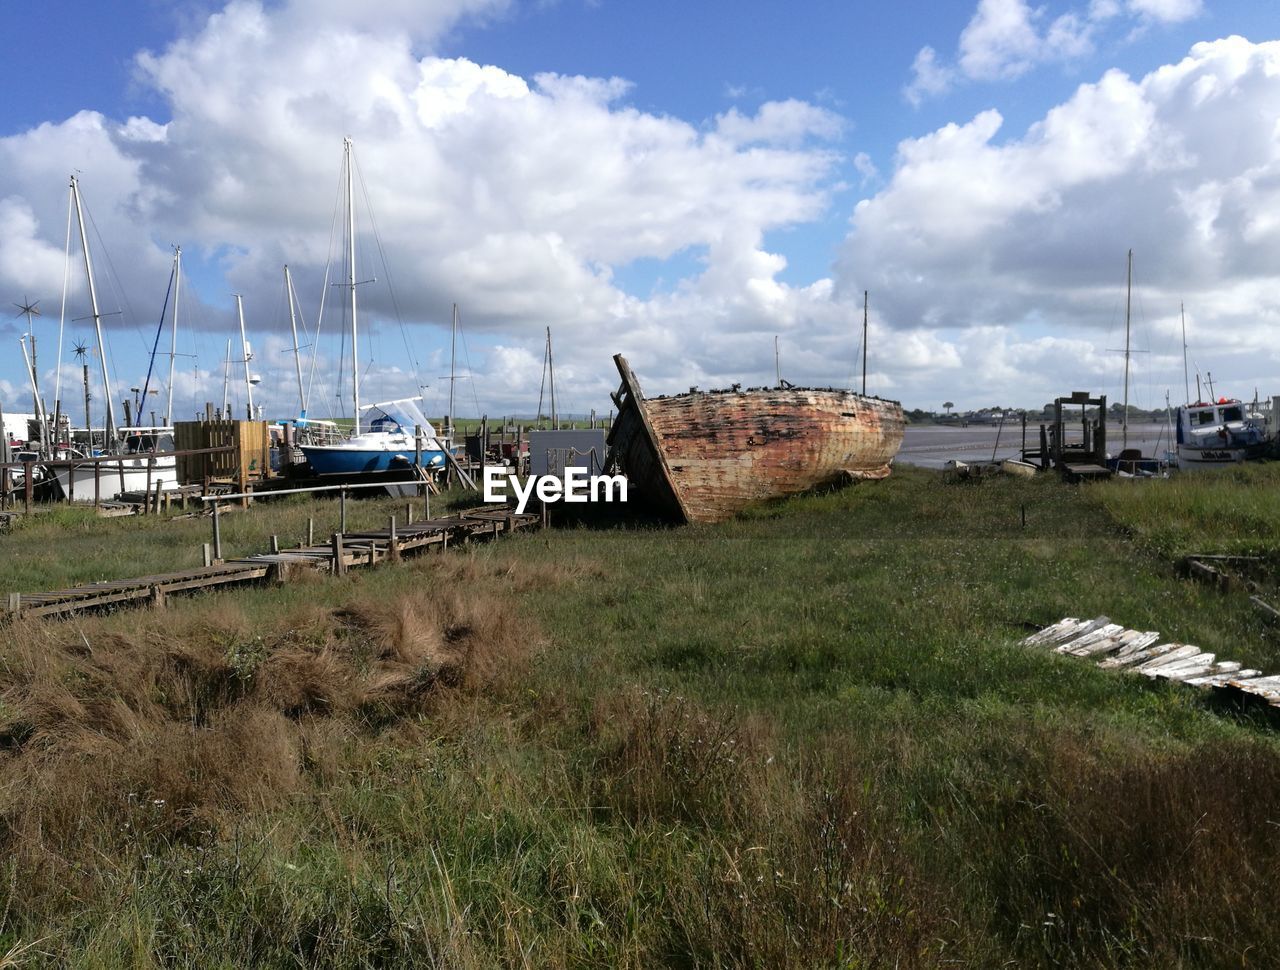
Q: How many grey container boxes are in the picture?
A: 1